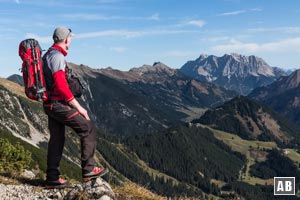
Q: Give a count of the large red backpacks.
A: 1